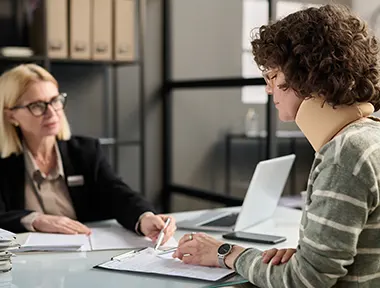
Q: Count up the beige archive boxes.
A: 4